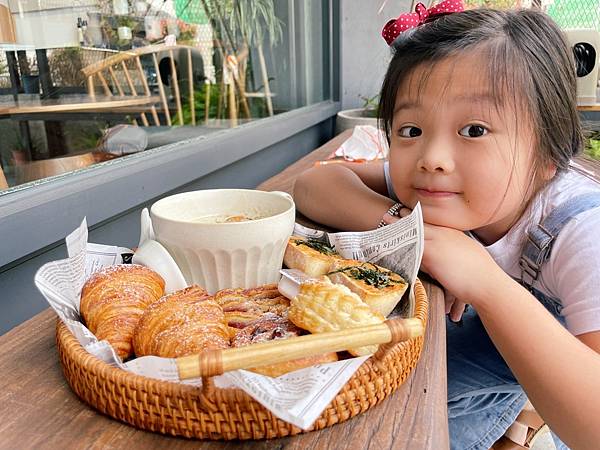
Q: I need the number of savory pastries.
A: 2